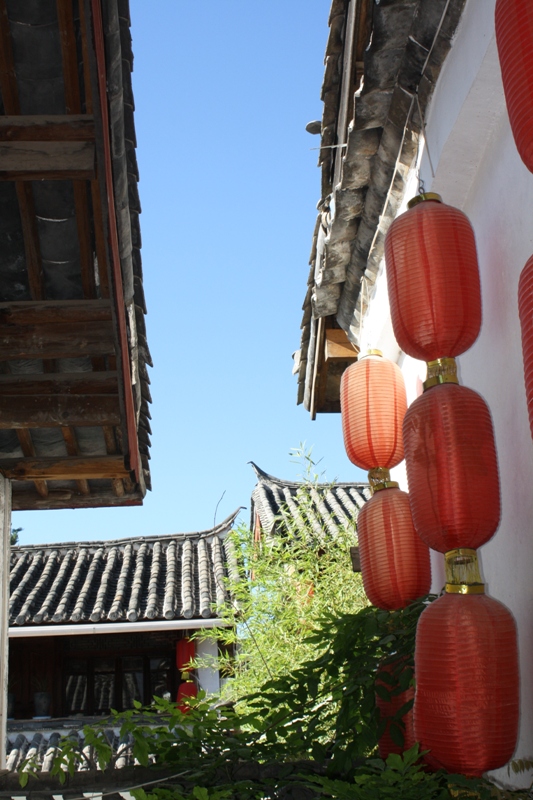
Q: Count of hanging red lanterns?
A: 10